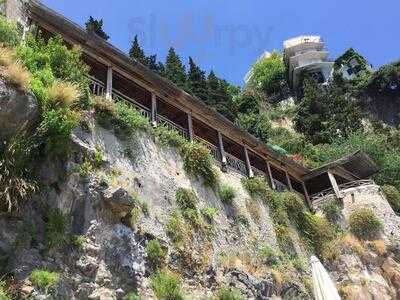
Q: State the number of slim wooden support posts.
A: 9